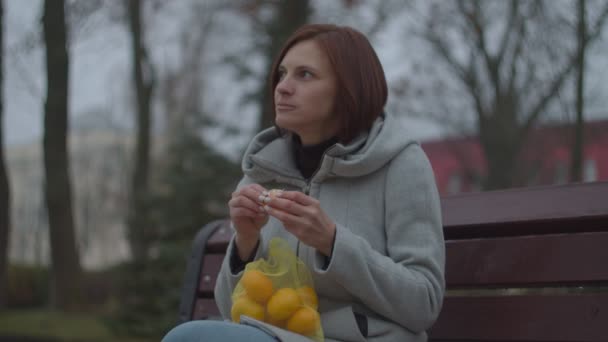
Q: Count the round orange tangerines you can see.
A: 5